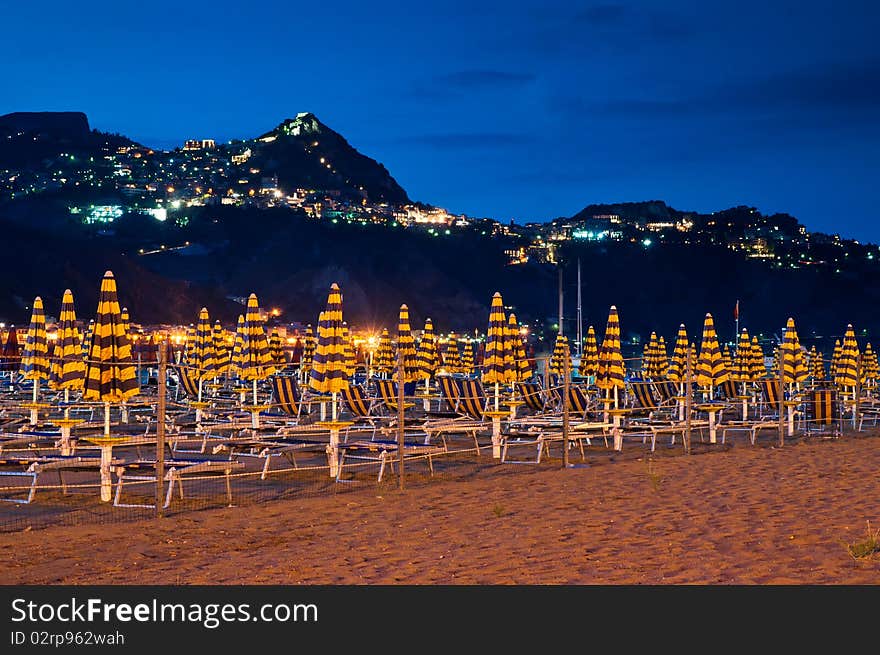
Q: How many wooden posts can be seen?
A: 6